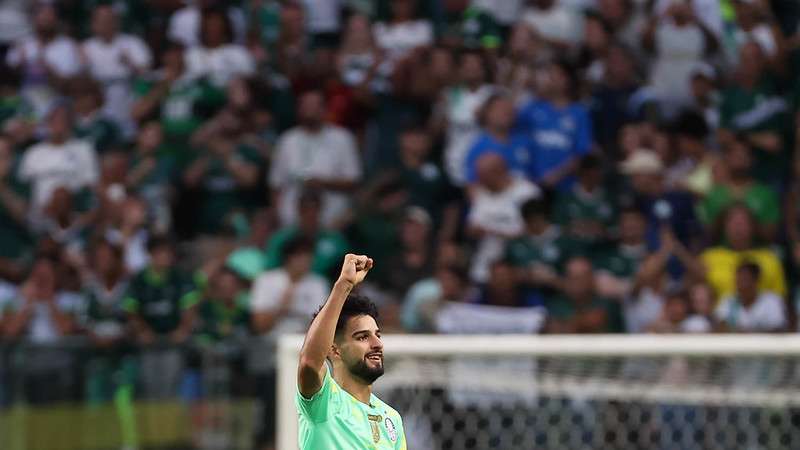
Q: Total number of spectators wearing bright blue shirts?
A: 2